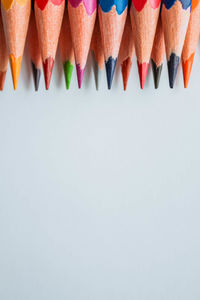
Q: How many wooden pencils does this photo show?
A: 13